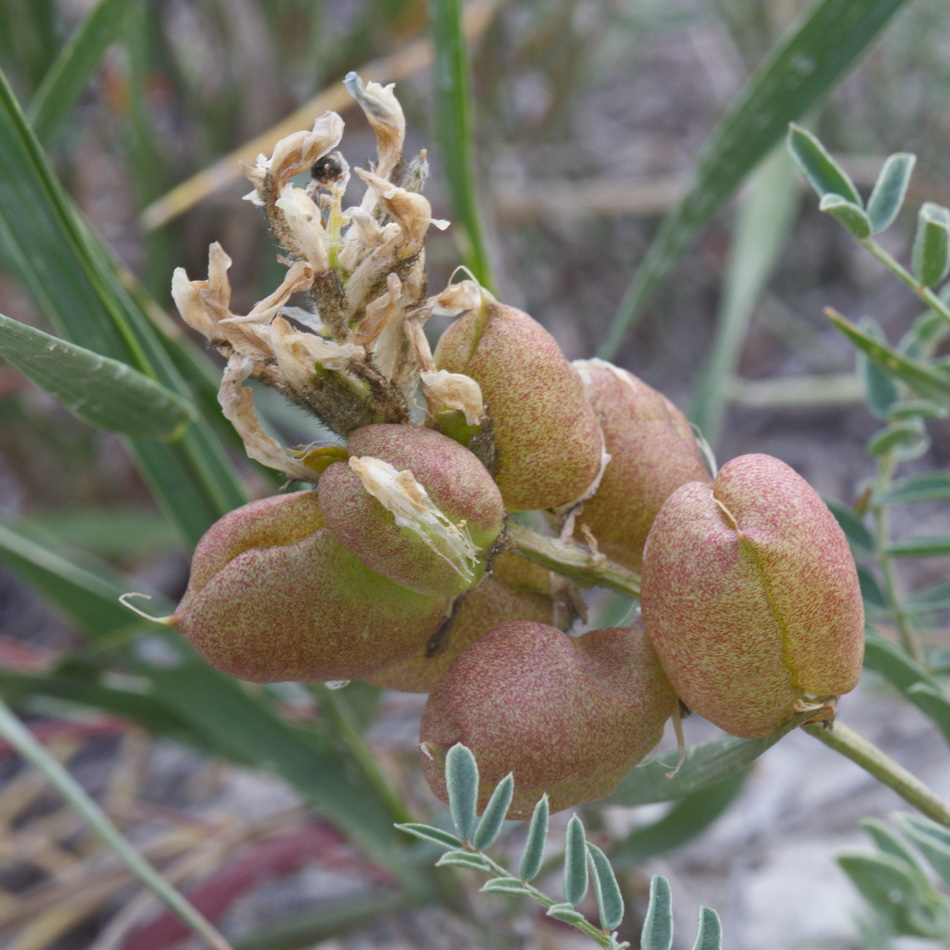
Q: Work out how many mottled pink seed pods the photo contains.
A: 7